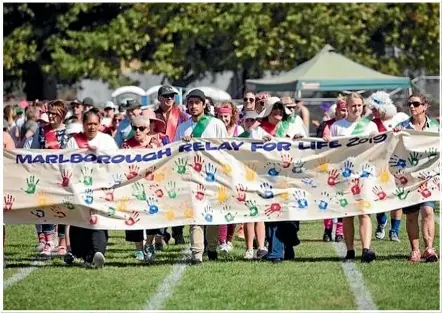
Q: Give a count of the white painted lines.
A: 3